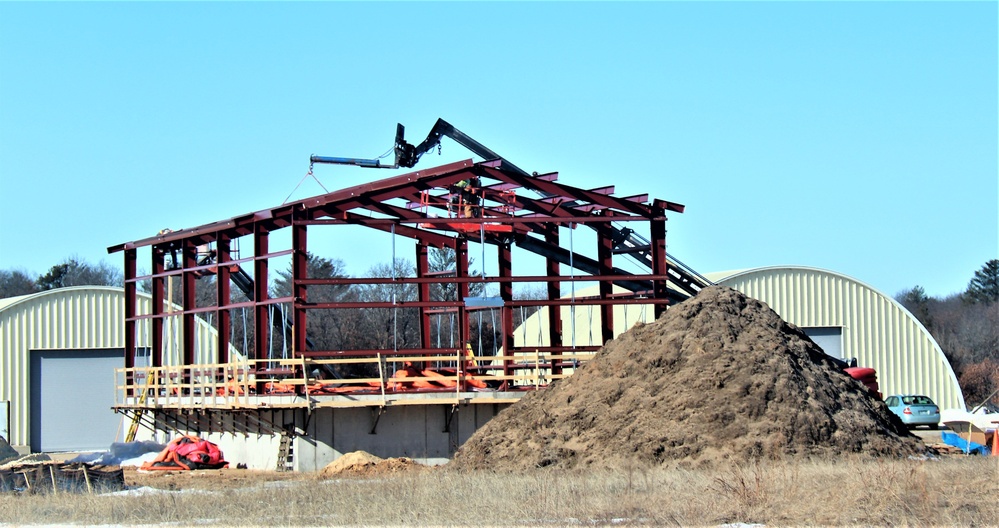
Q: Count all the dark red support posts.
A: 12